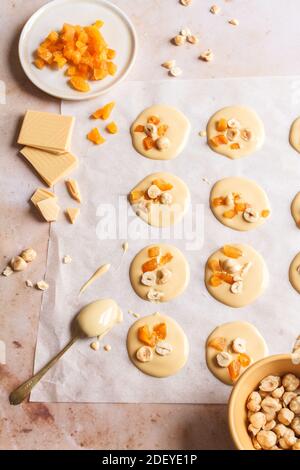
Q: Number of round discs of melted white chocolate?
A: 11